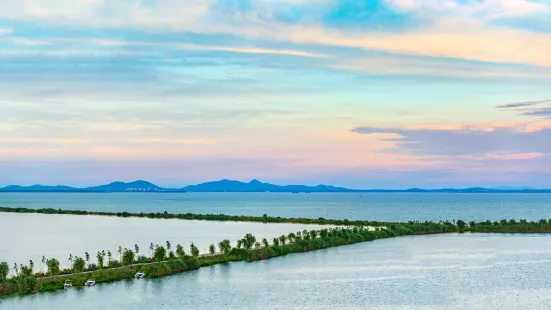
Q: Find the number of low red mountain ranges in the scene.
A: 0